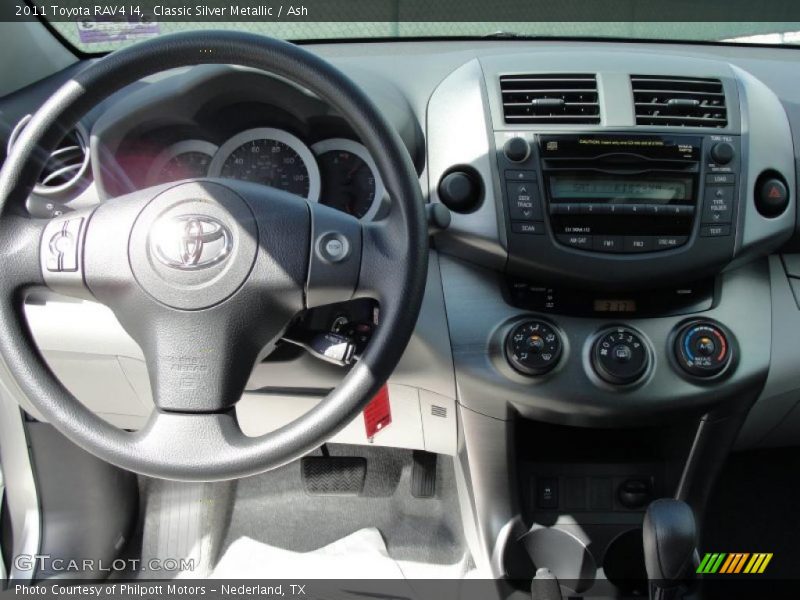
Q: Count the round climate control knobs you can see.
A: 3